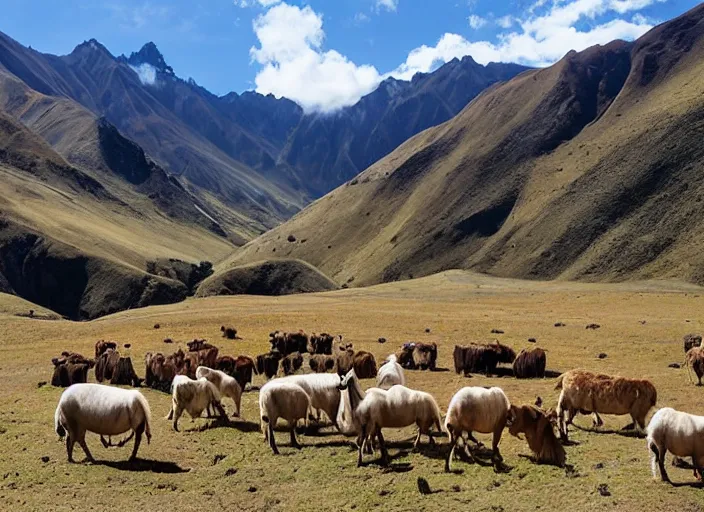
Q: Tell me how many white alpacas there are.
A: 9